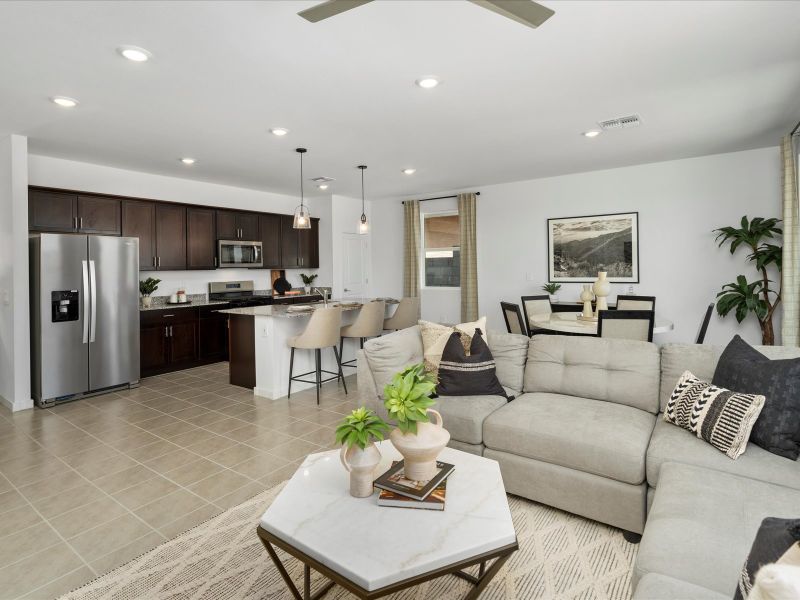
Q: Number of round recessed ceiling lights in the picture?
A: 8